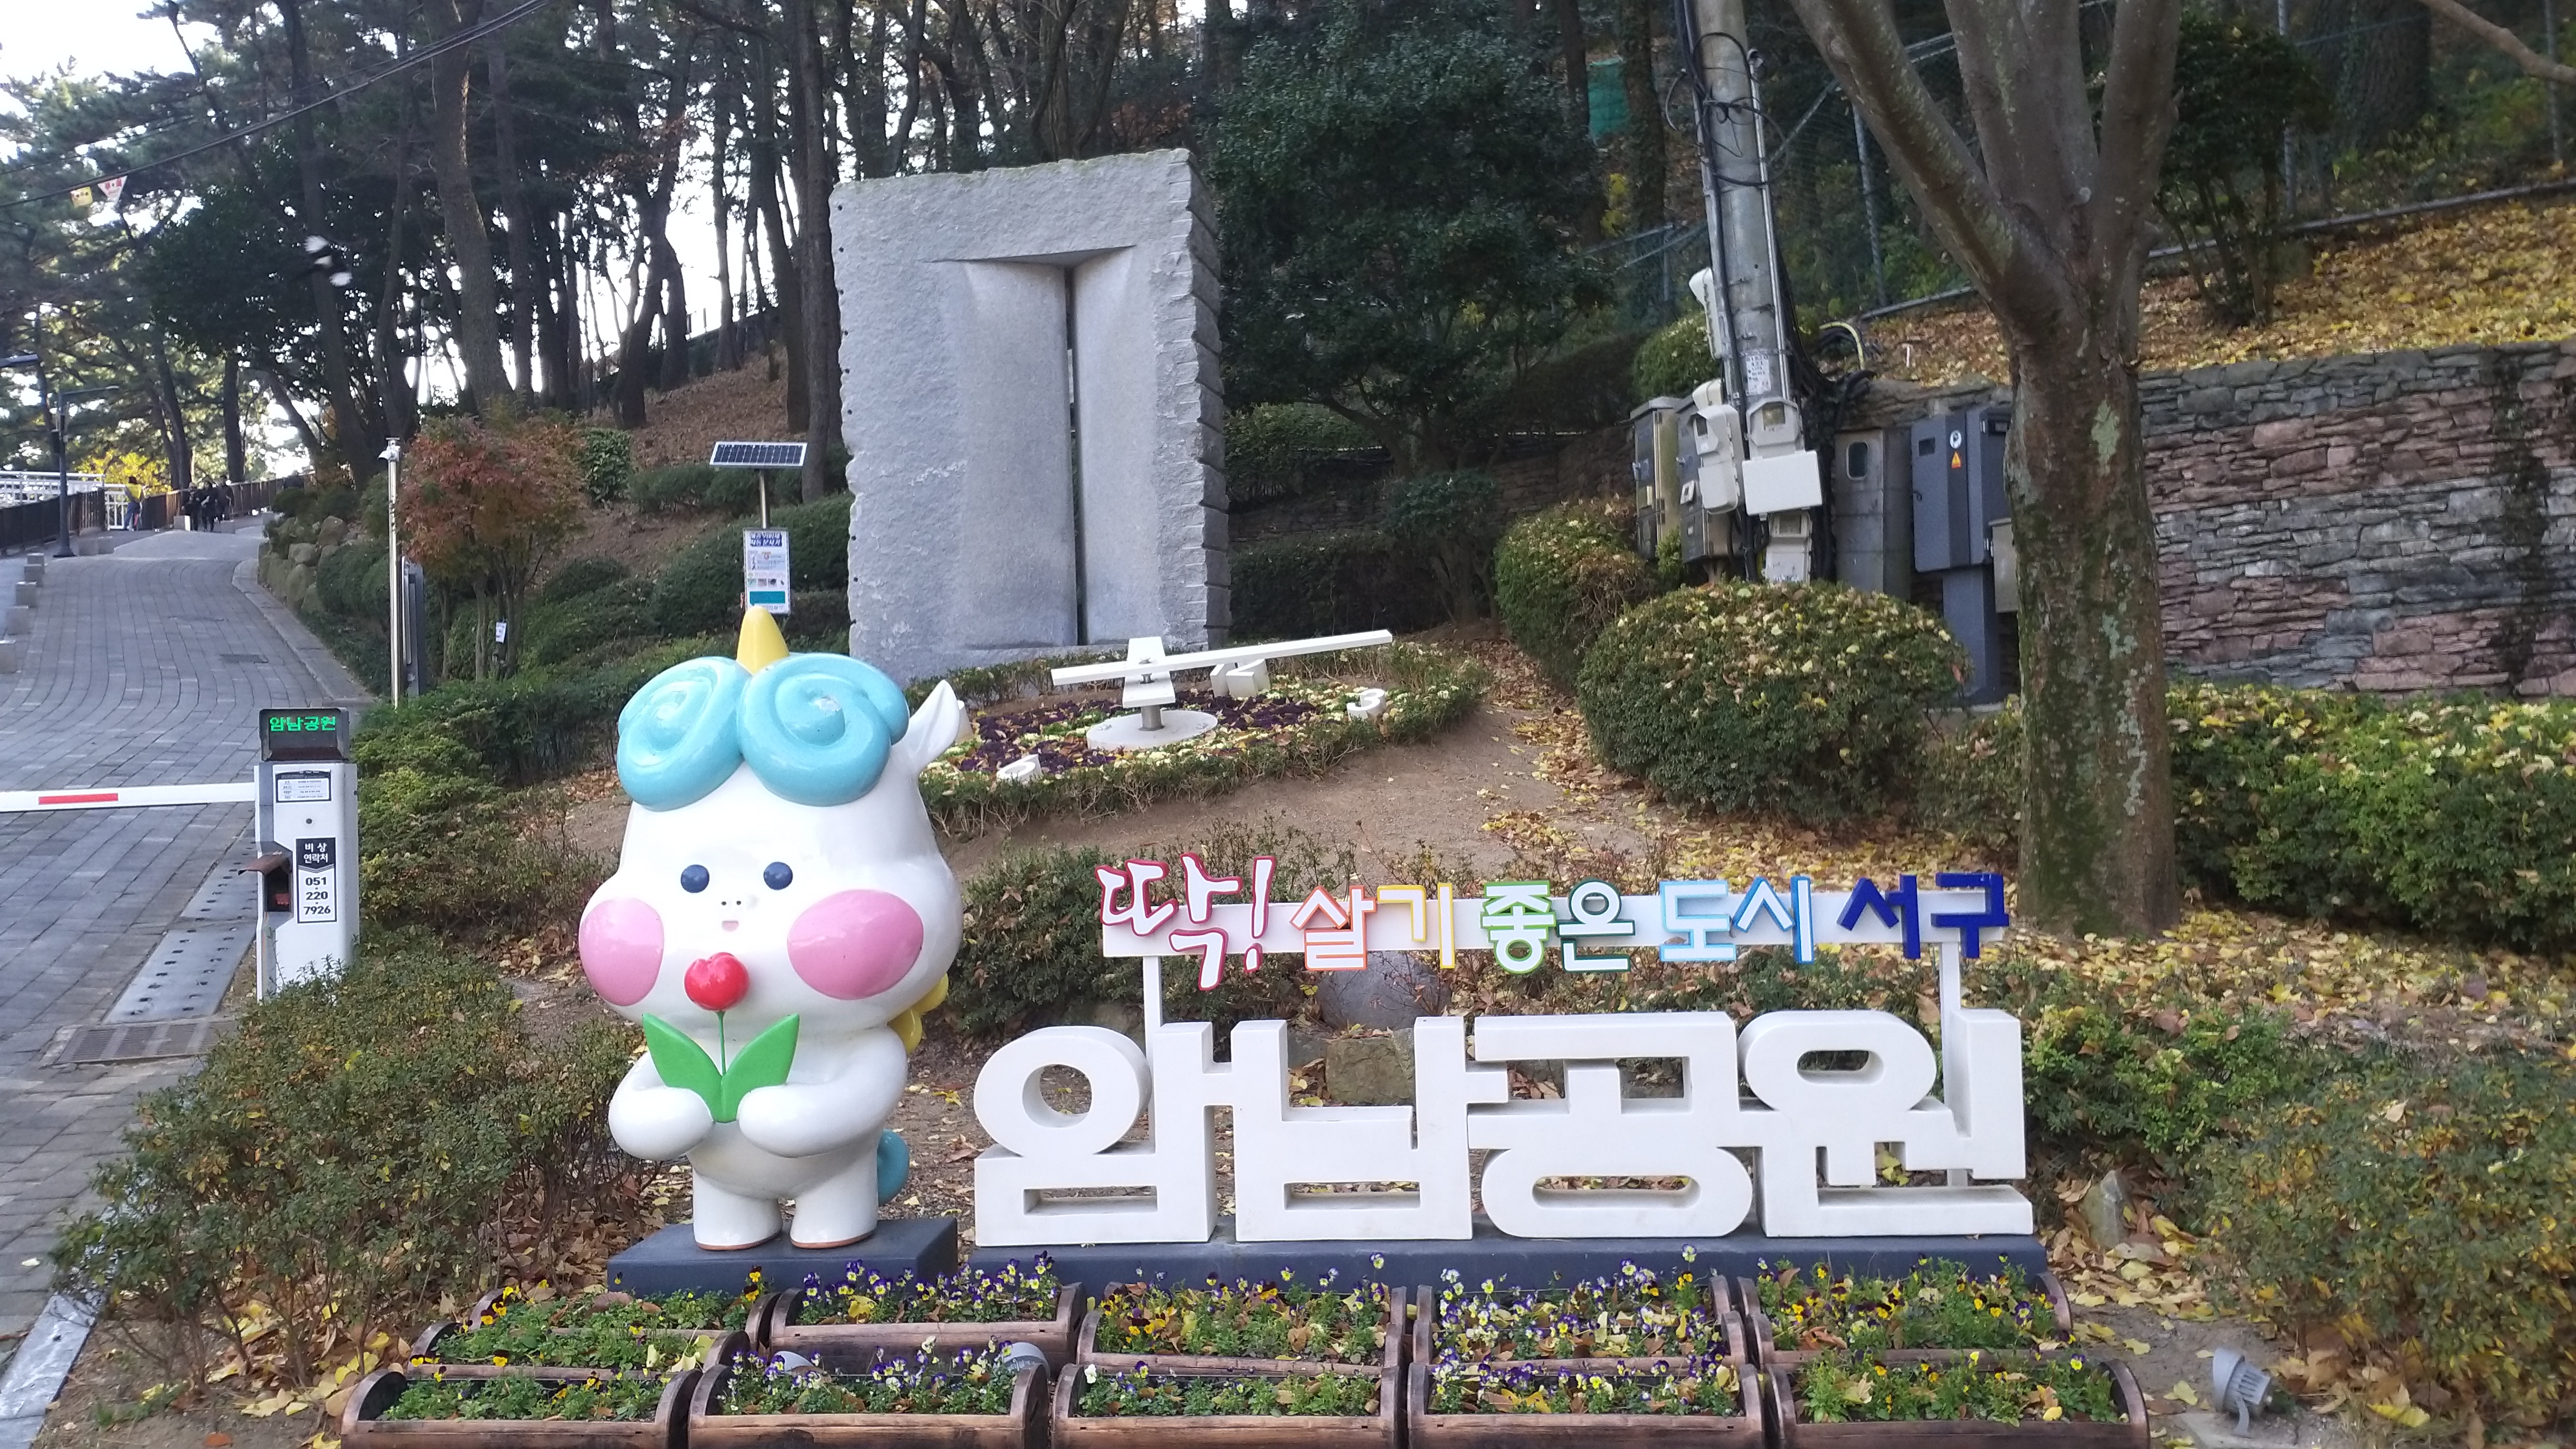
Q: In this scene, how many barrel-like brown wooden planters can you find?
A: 14